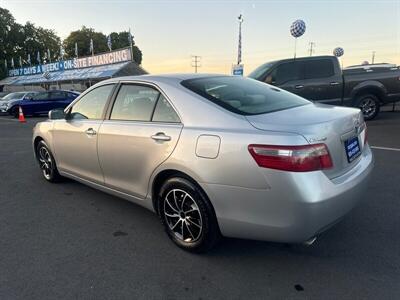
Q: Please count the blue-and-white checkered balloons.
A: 2